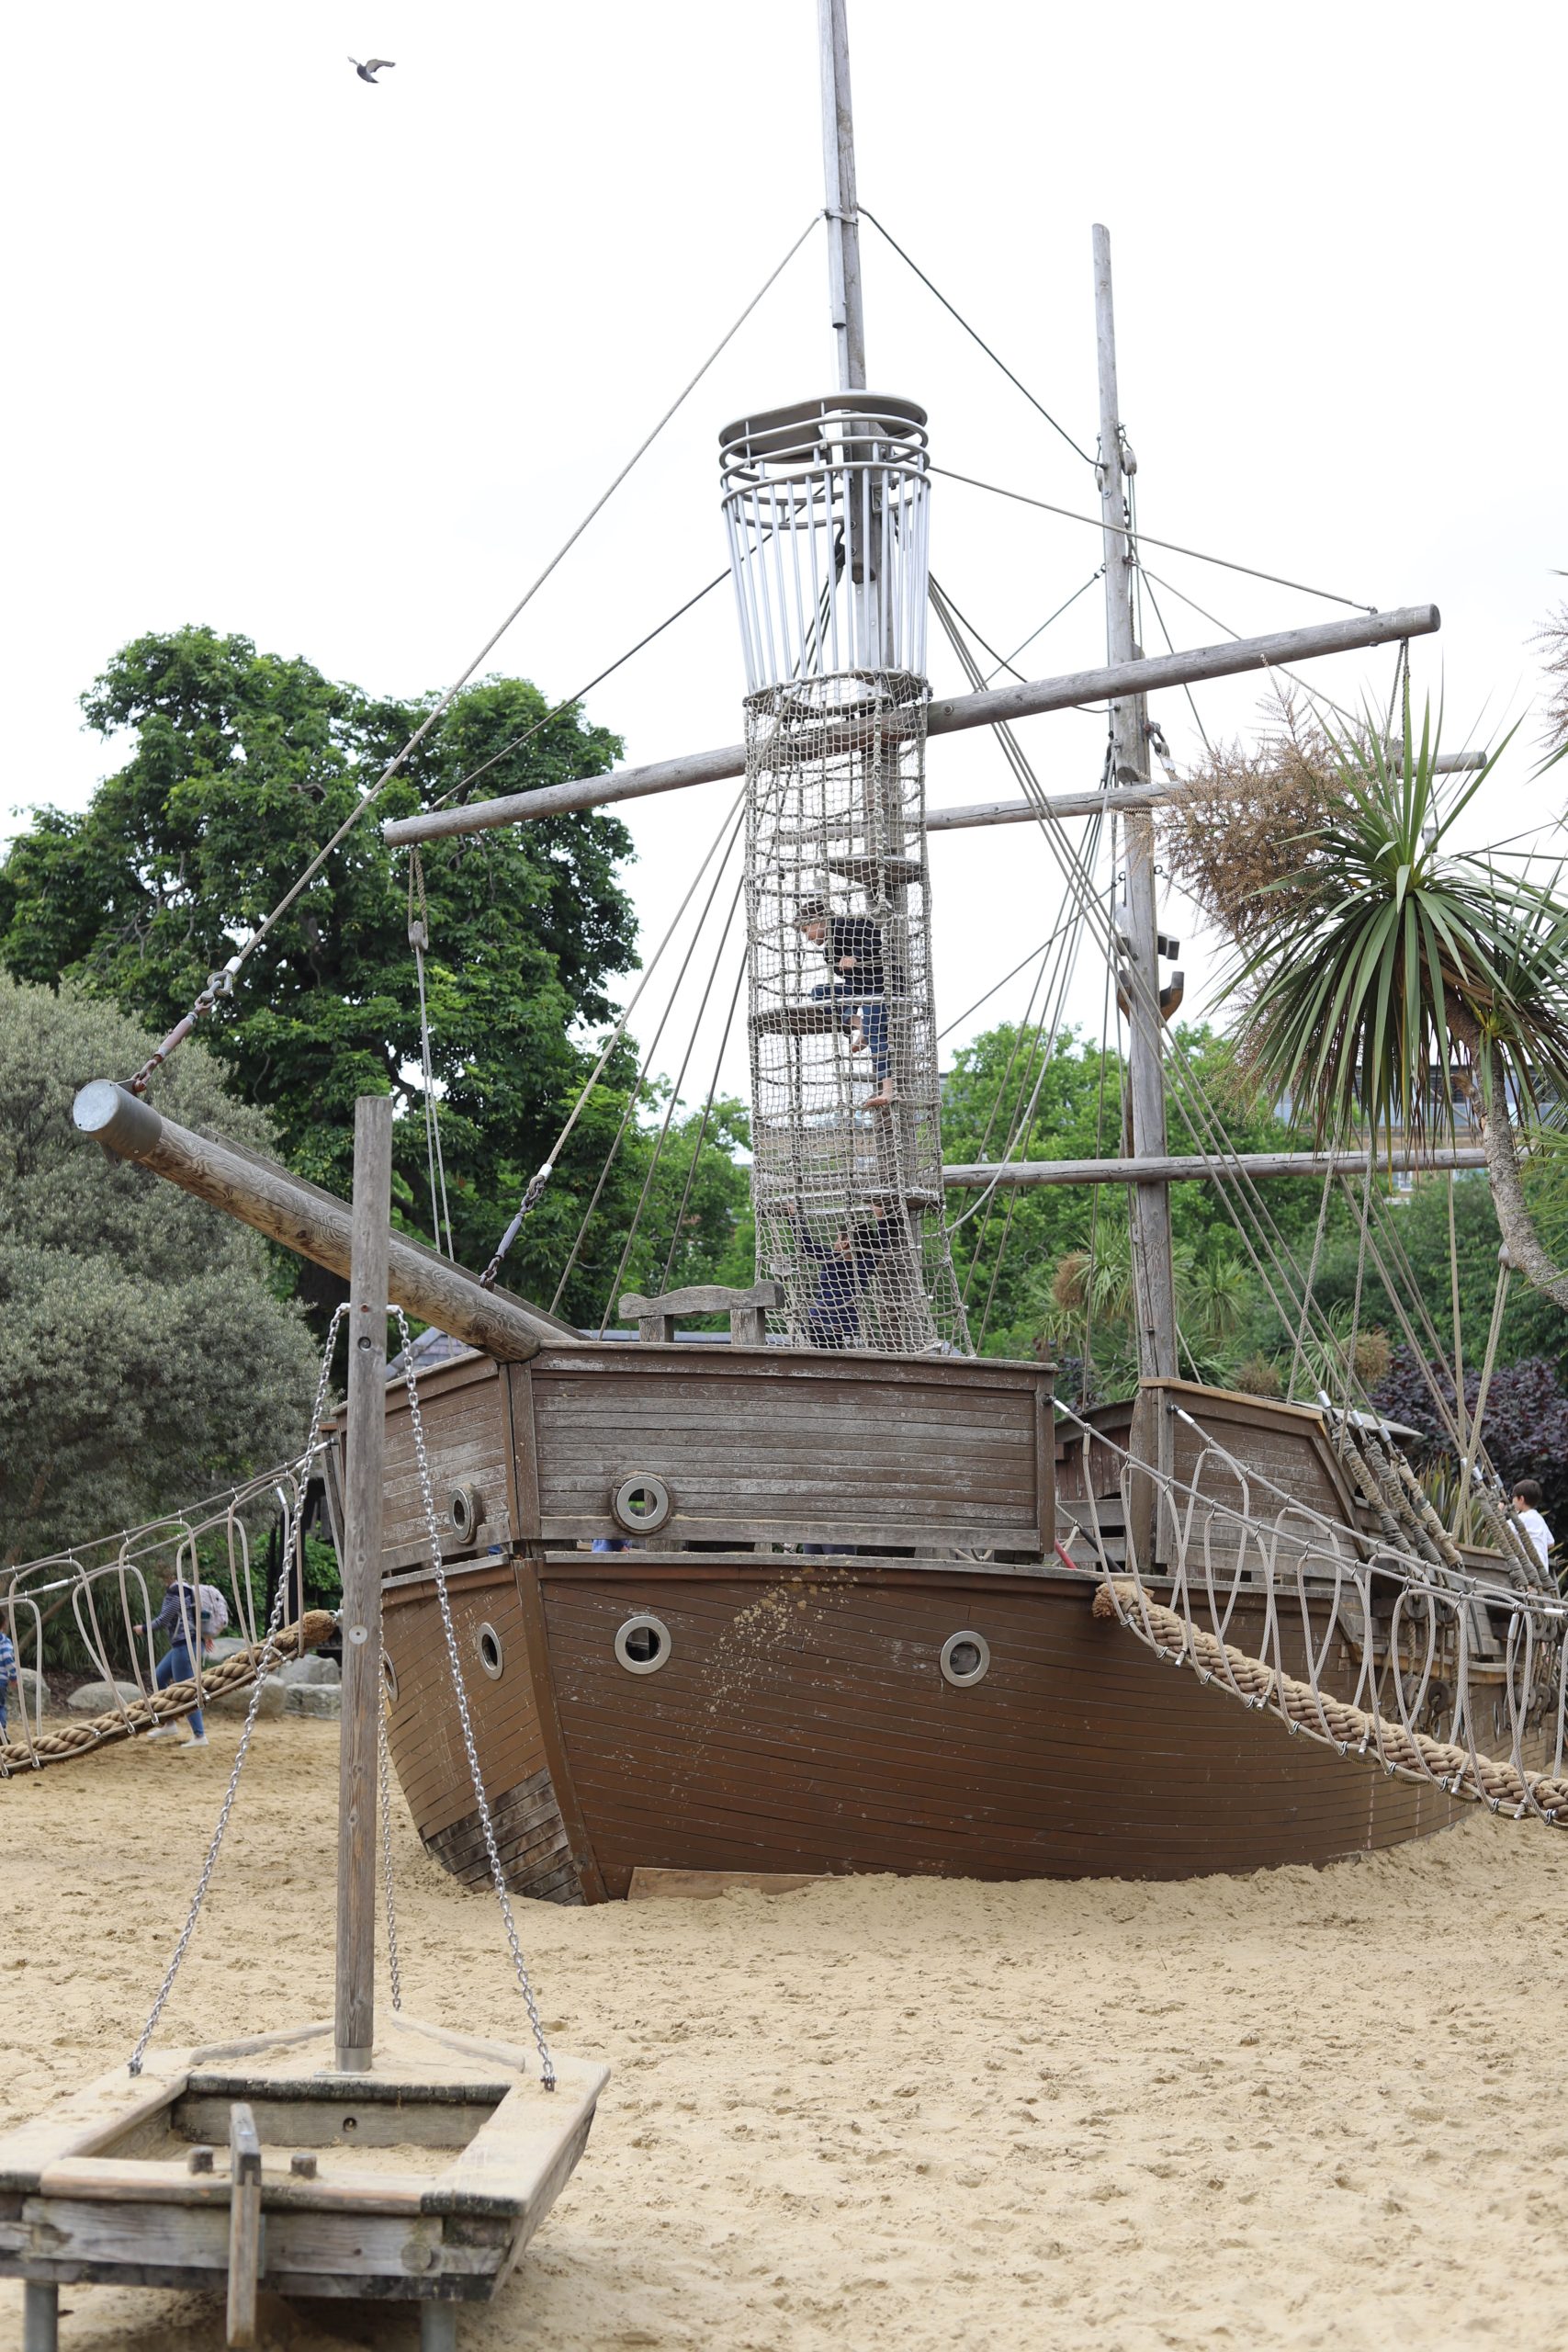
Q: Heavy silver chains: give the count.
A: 3